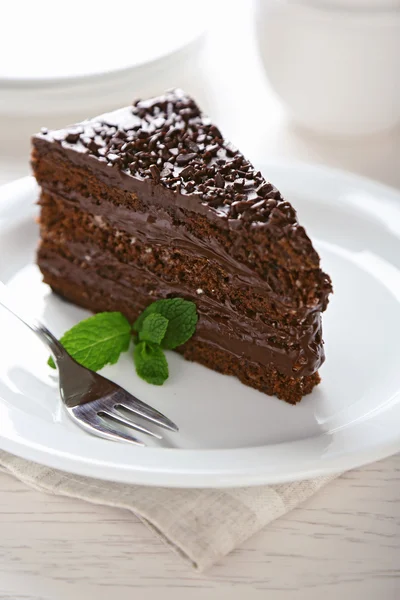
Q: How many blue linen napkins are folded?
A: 0